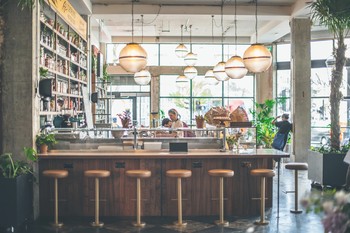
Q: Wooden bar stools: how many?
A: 7